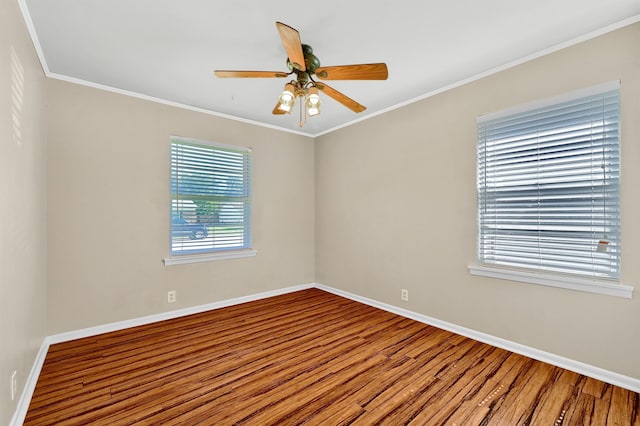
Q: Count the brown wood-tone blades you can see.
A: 5